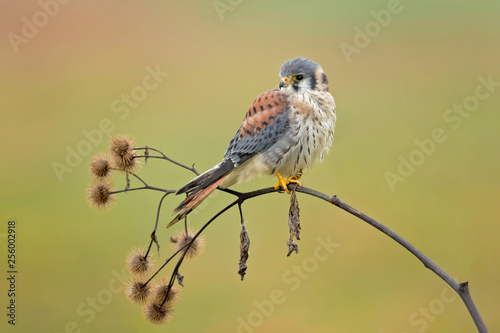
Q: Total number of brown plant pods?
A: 9